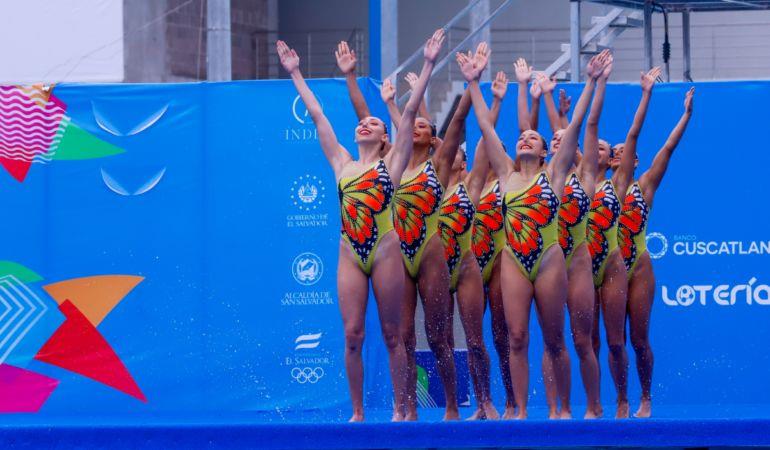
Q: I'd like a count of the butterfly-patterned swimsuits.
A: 8